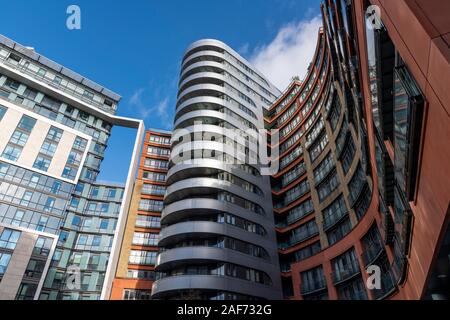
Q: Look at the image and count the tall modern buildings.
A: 4